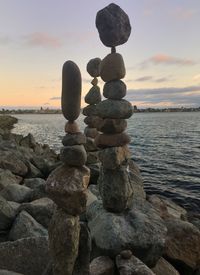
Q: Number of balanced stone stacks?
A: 3